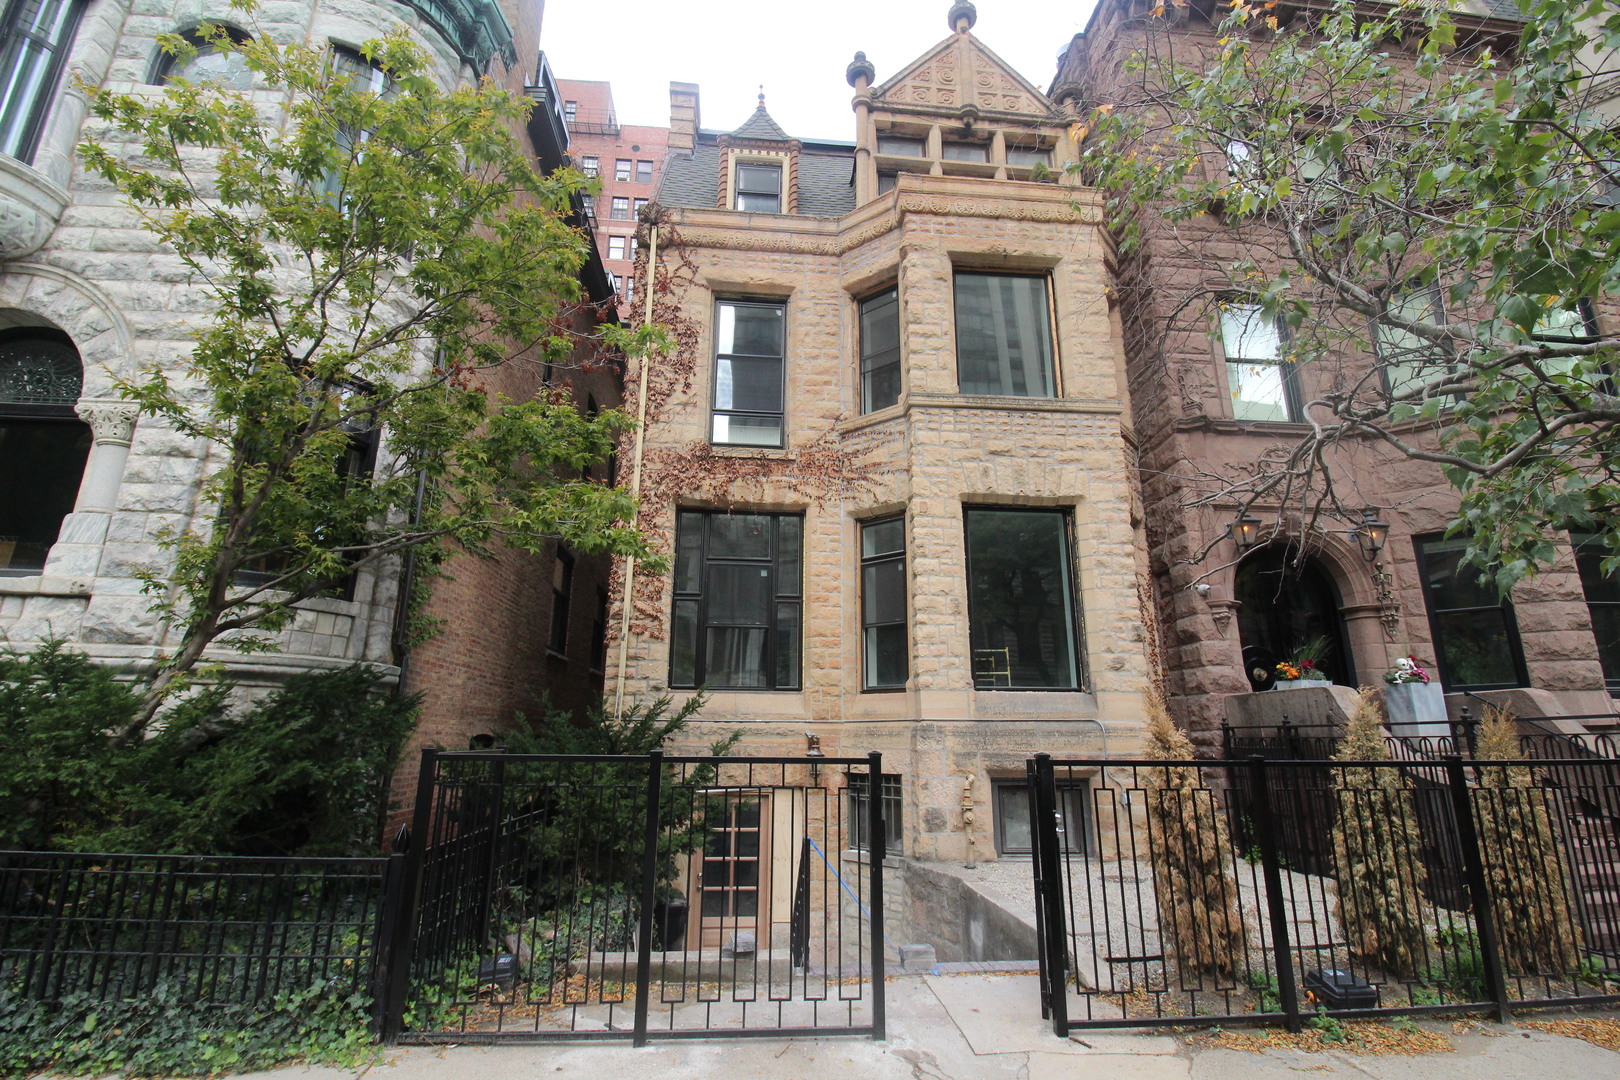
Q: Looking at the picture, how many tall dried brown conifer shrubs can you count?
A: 3